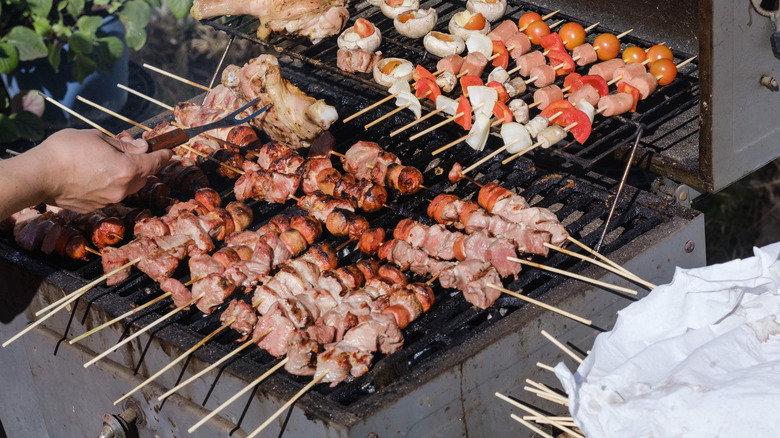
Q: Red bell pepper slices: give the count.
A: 14